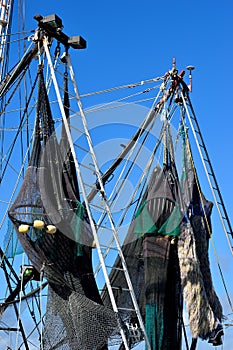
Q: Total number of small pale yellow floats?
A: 3